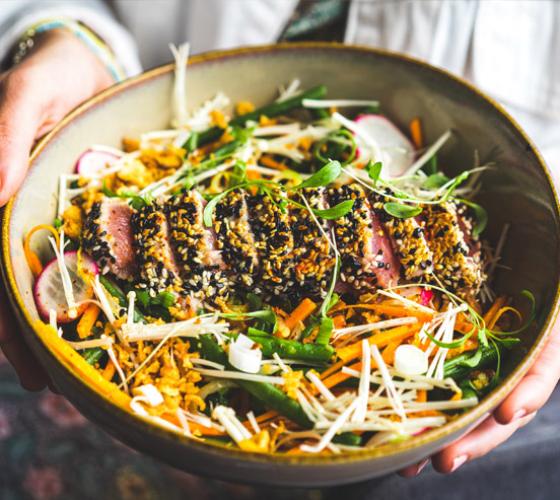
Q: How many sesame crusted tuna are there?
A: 9